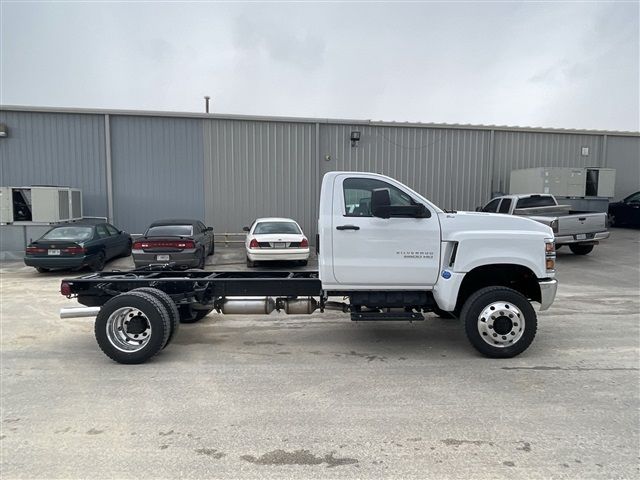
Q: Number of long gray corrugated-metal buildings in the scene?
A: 1